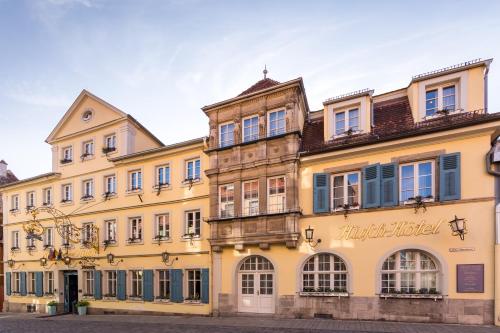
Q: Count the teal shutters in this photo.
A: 12